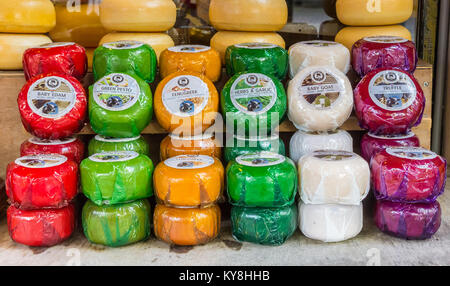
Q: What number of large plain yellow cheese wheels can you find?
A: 8